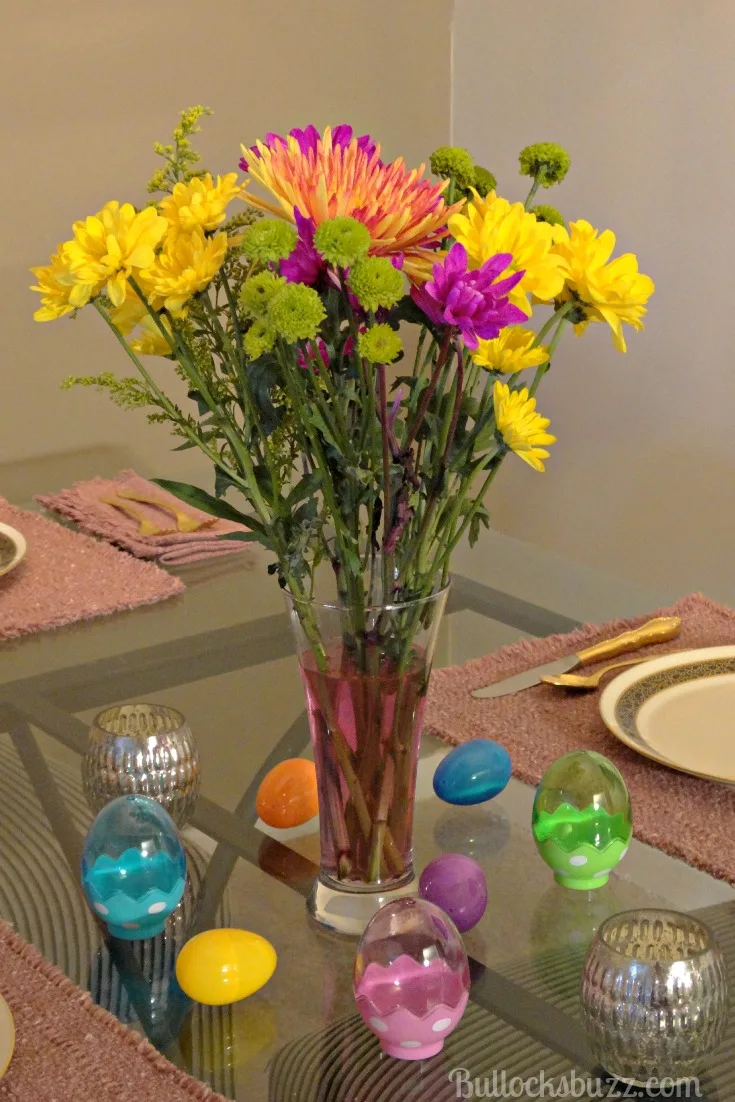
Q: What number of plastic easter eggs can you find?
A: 7